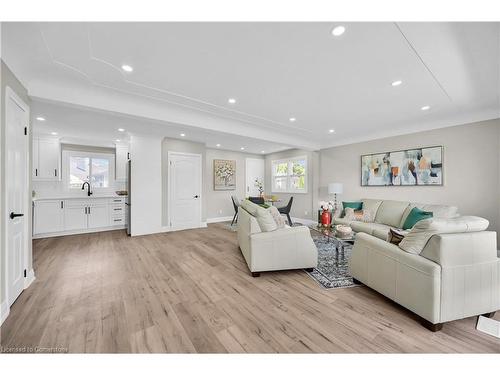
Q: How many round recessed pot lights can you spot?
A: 15